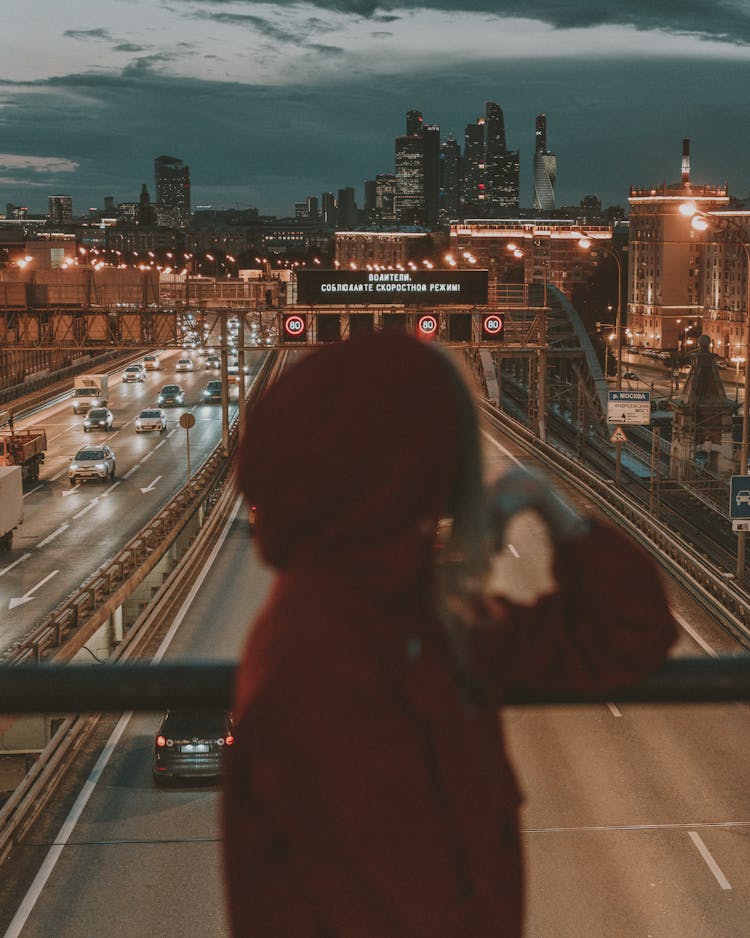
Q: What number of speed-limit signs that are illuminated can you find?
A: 3